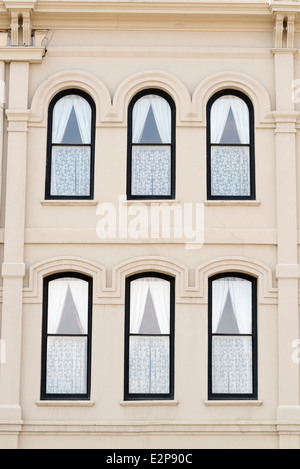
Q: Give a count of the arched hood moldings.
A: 6